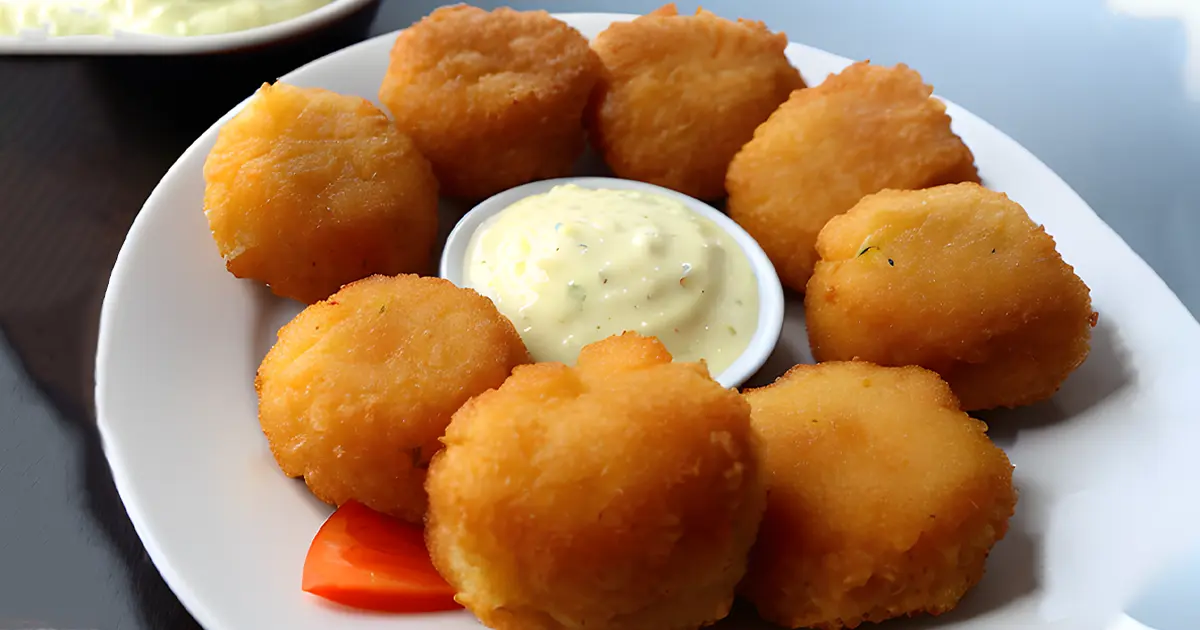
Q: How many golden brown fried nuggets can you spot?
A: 8